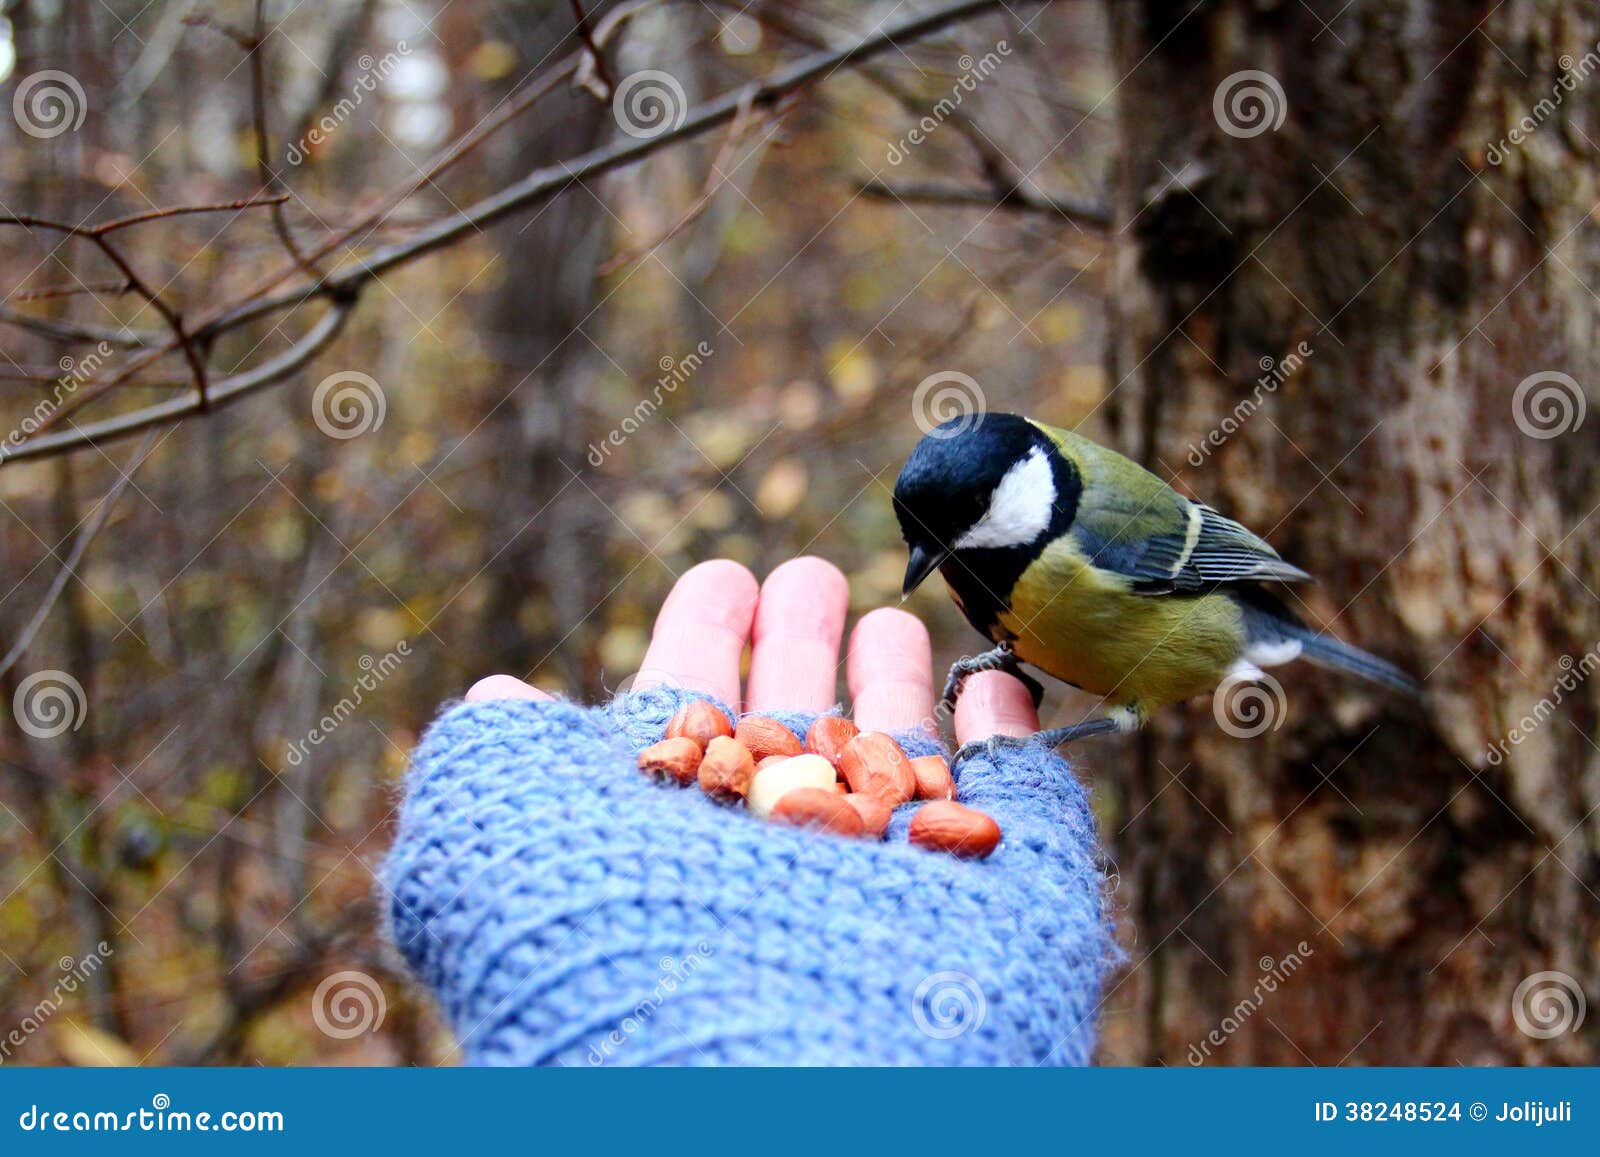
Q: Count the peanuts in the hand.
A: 12